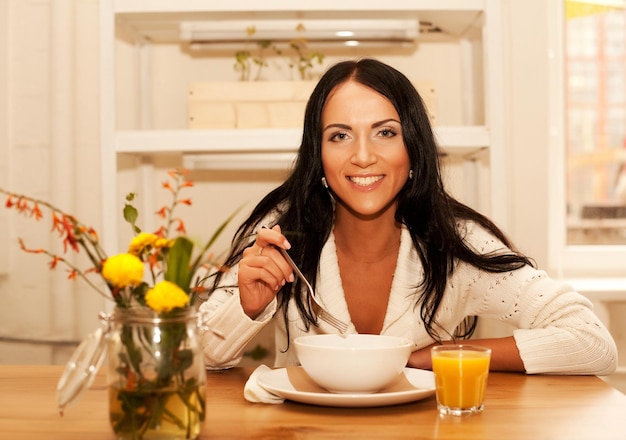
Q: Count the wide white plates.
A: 1